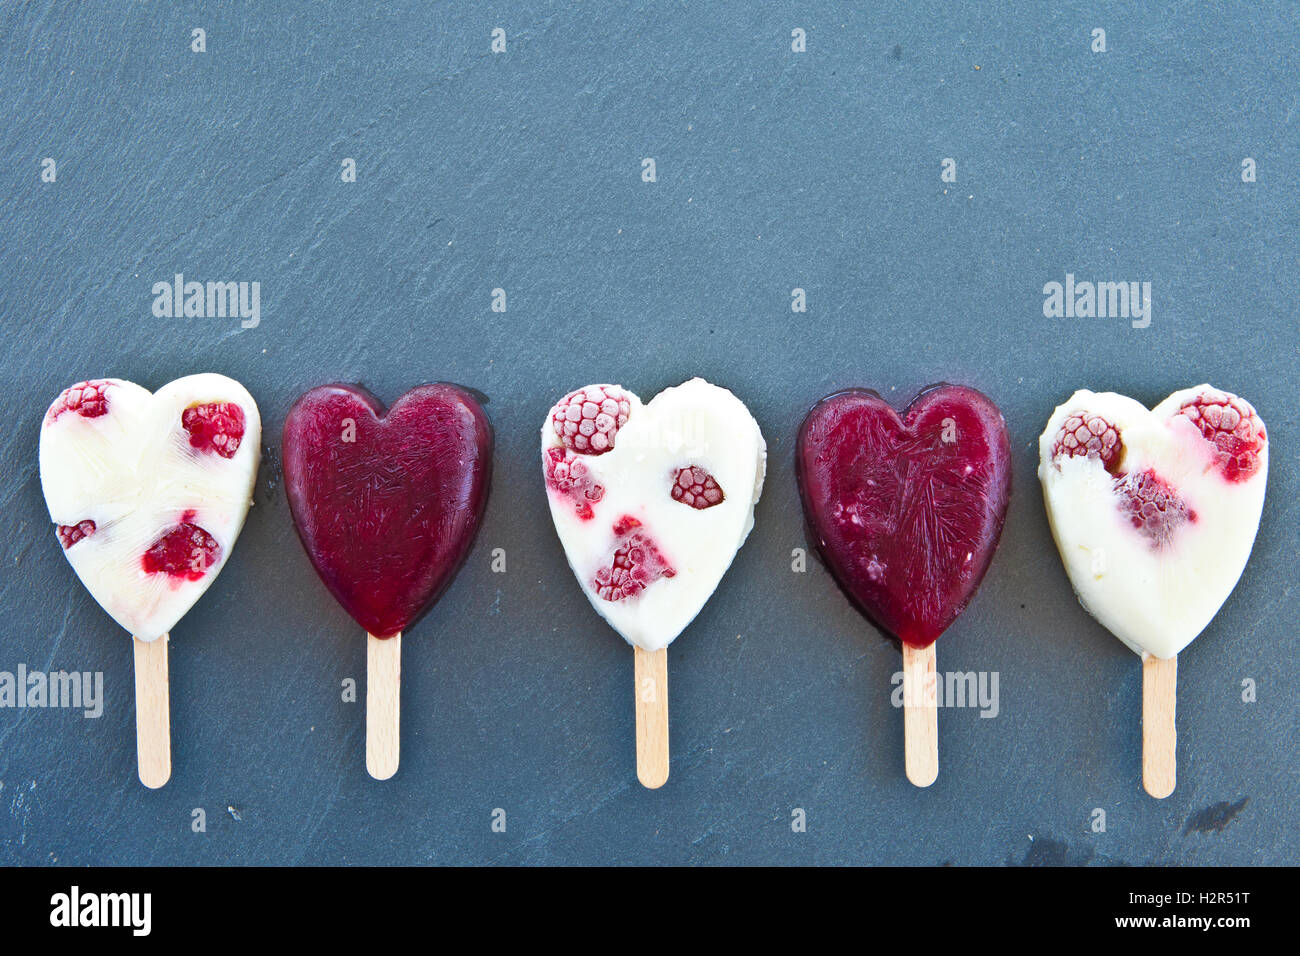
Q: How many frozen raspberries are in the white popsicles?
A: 11